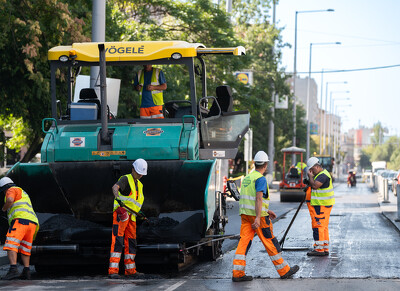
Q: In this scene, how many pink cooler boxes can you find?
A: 0